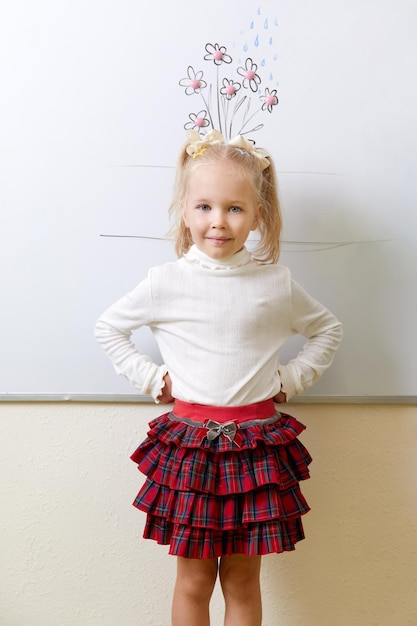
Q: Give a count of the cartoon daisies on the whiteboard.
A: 6